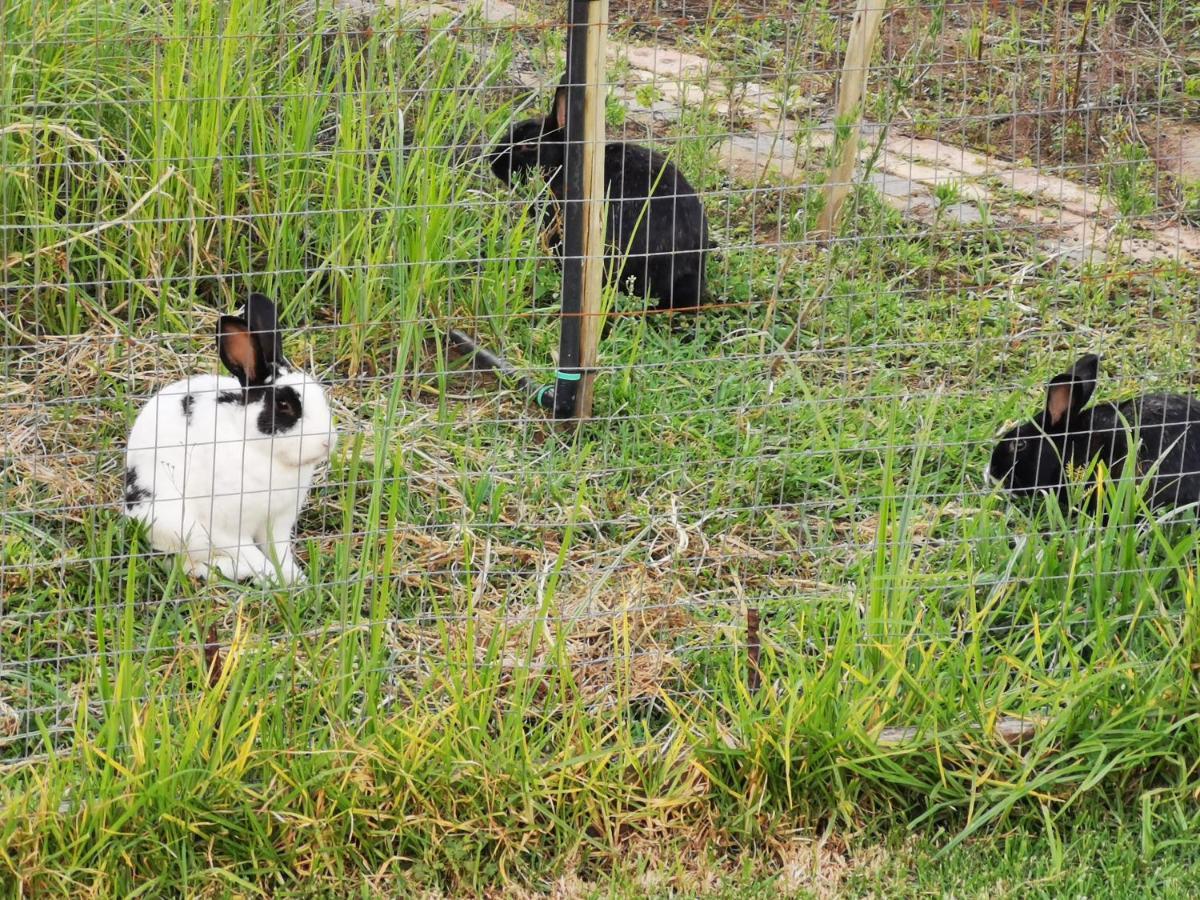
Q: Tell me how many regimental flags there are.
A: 0